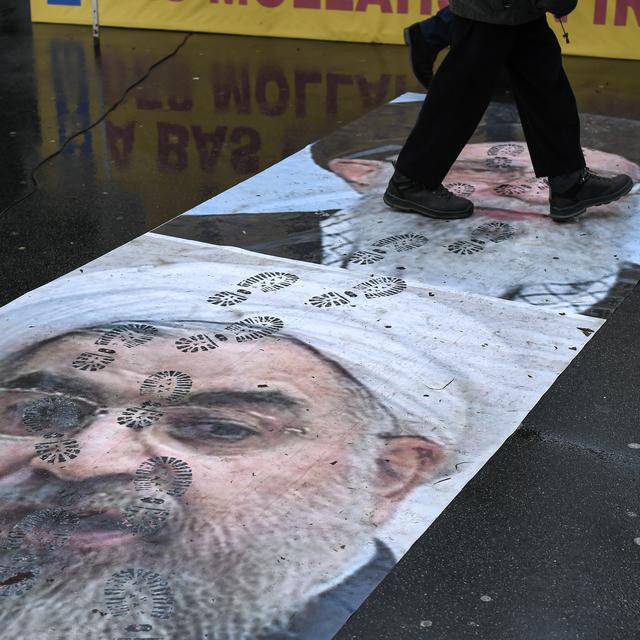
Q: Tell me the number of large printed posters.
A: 2